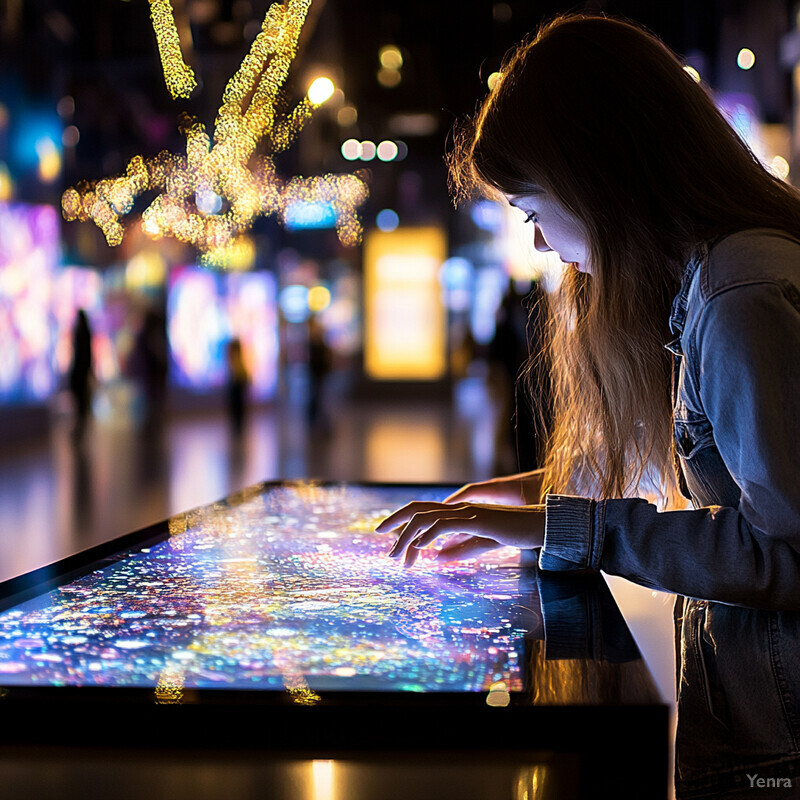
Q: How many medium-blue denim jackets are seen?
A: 1